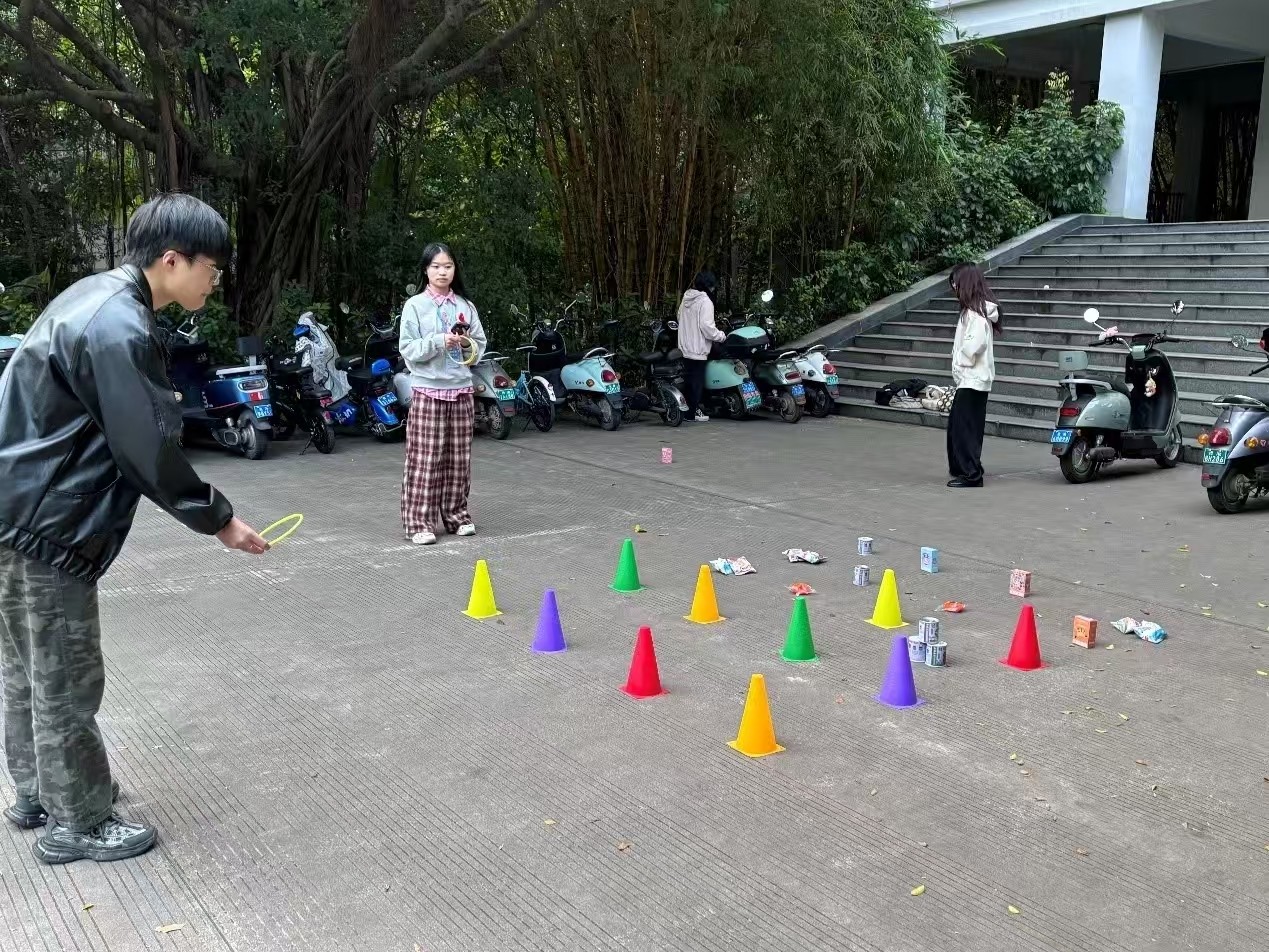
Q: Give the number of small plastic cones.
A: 10